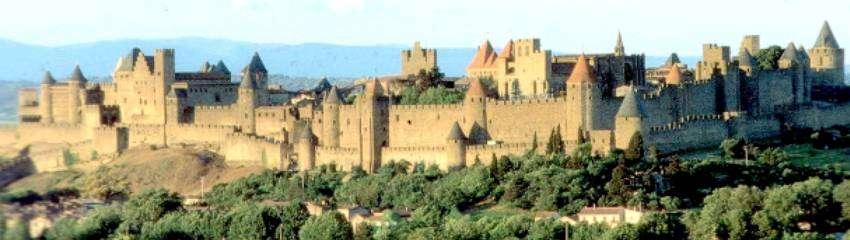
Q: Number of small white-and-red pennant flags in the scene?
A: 0